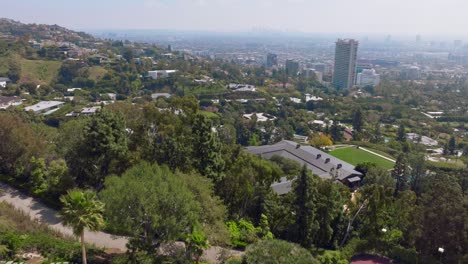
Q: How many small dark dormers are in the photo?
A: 4